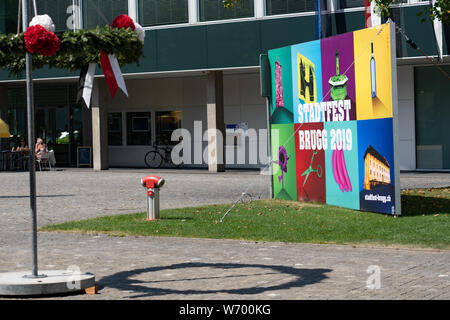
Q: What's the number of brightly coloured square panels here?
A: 8